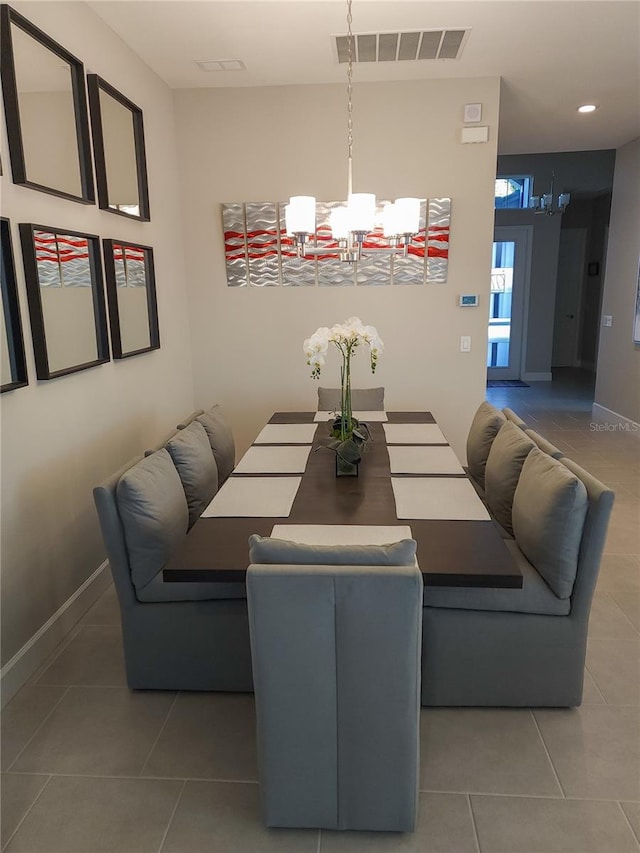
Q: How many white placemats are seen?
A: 8